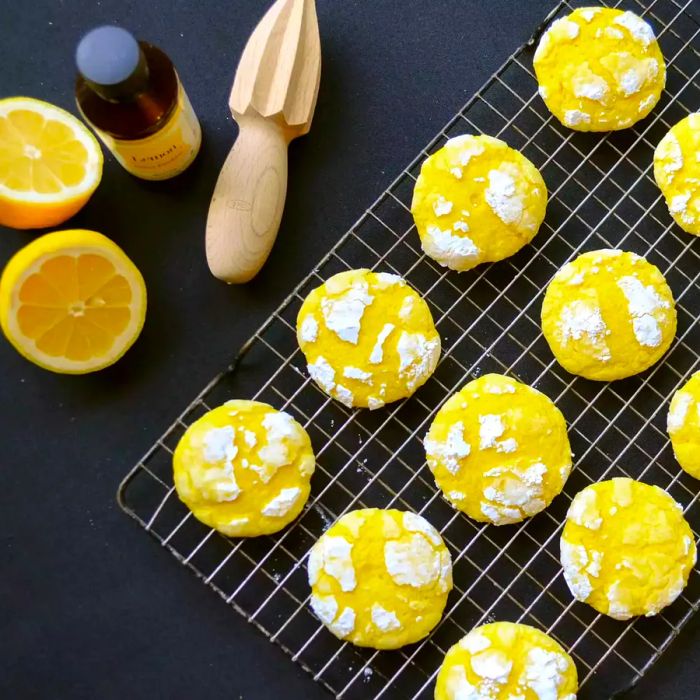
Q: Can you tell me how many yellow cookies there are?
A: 11